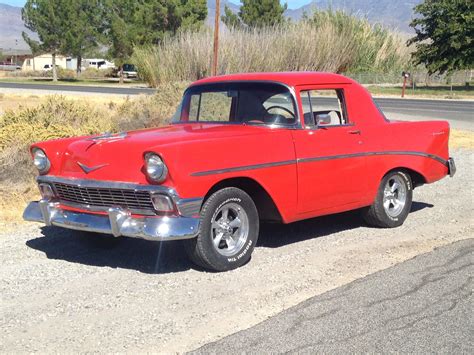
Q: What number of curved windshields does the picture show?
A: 1